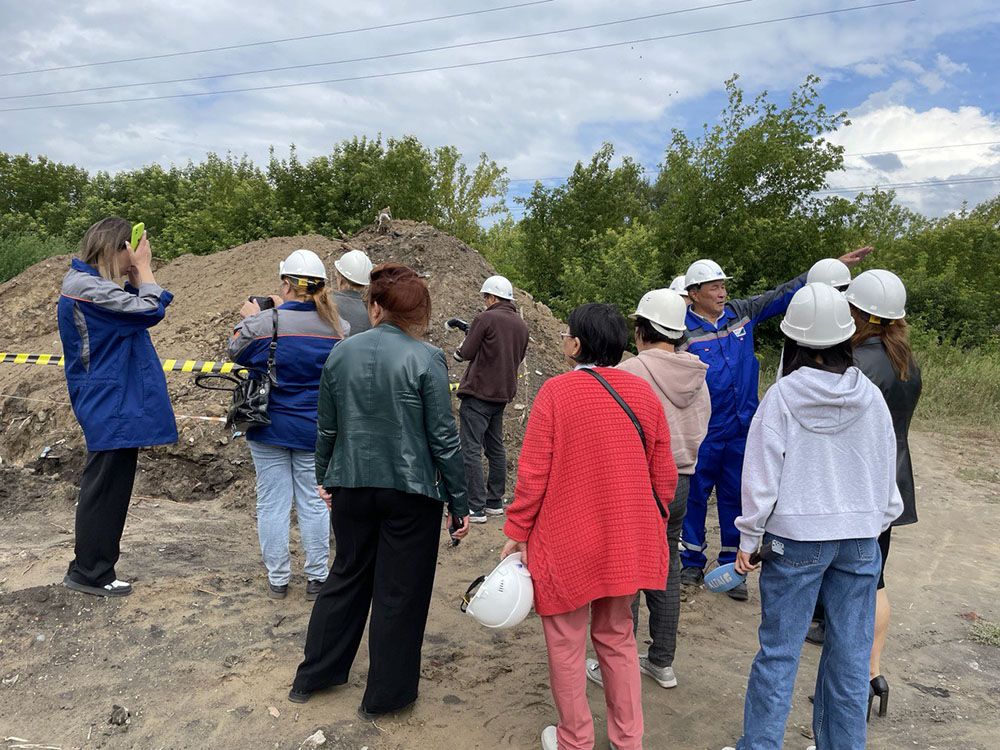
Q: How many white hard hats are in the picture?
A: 10